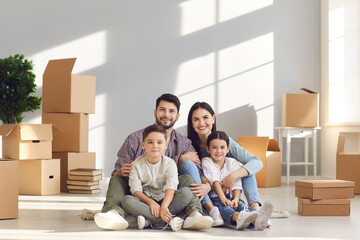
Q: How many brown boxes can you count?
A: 11